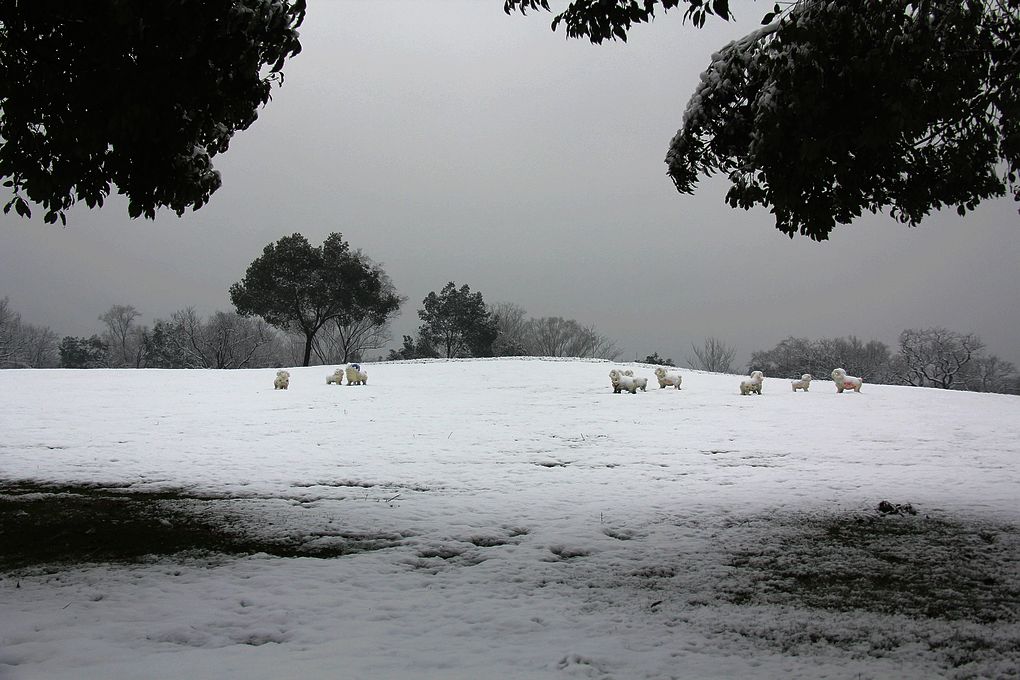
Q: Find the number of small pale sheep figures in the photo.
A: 9